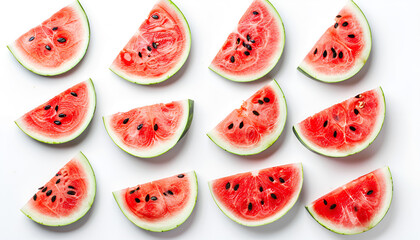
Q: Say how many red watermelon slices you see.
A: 12